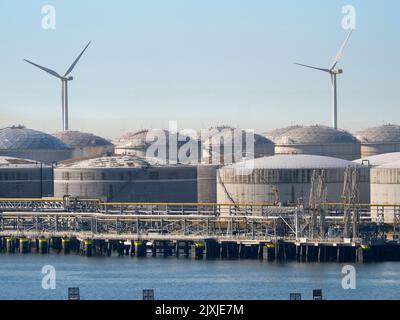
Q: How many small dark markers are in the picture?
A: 4